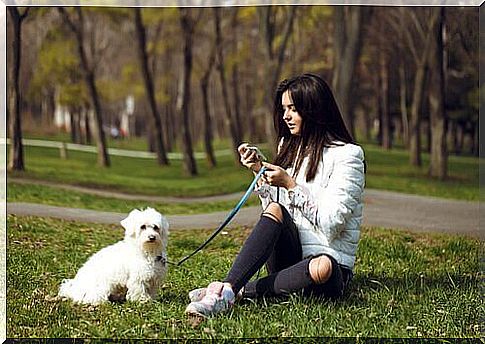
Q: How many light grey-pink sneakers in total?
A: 2